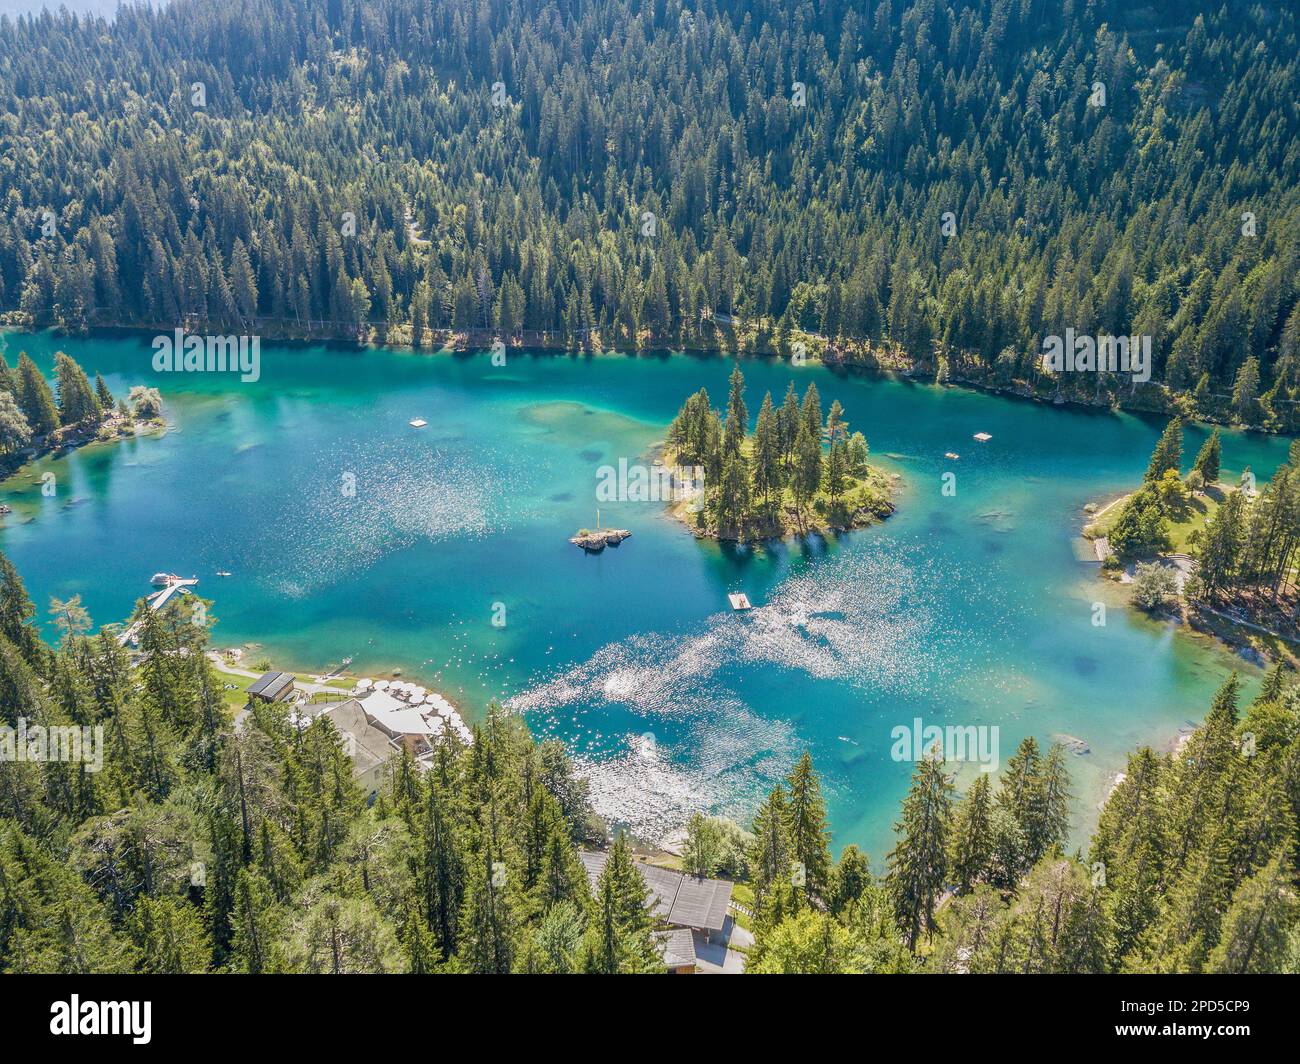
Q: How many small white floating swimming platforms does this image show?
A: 4